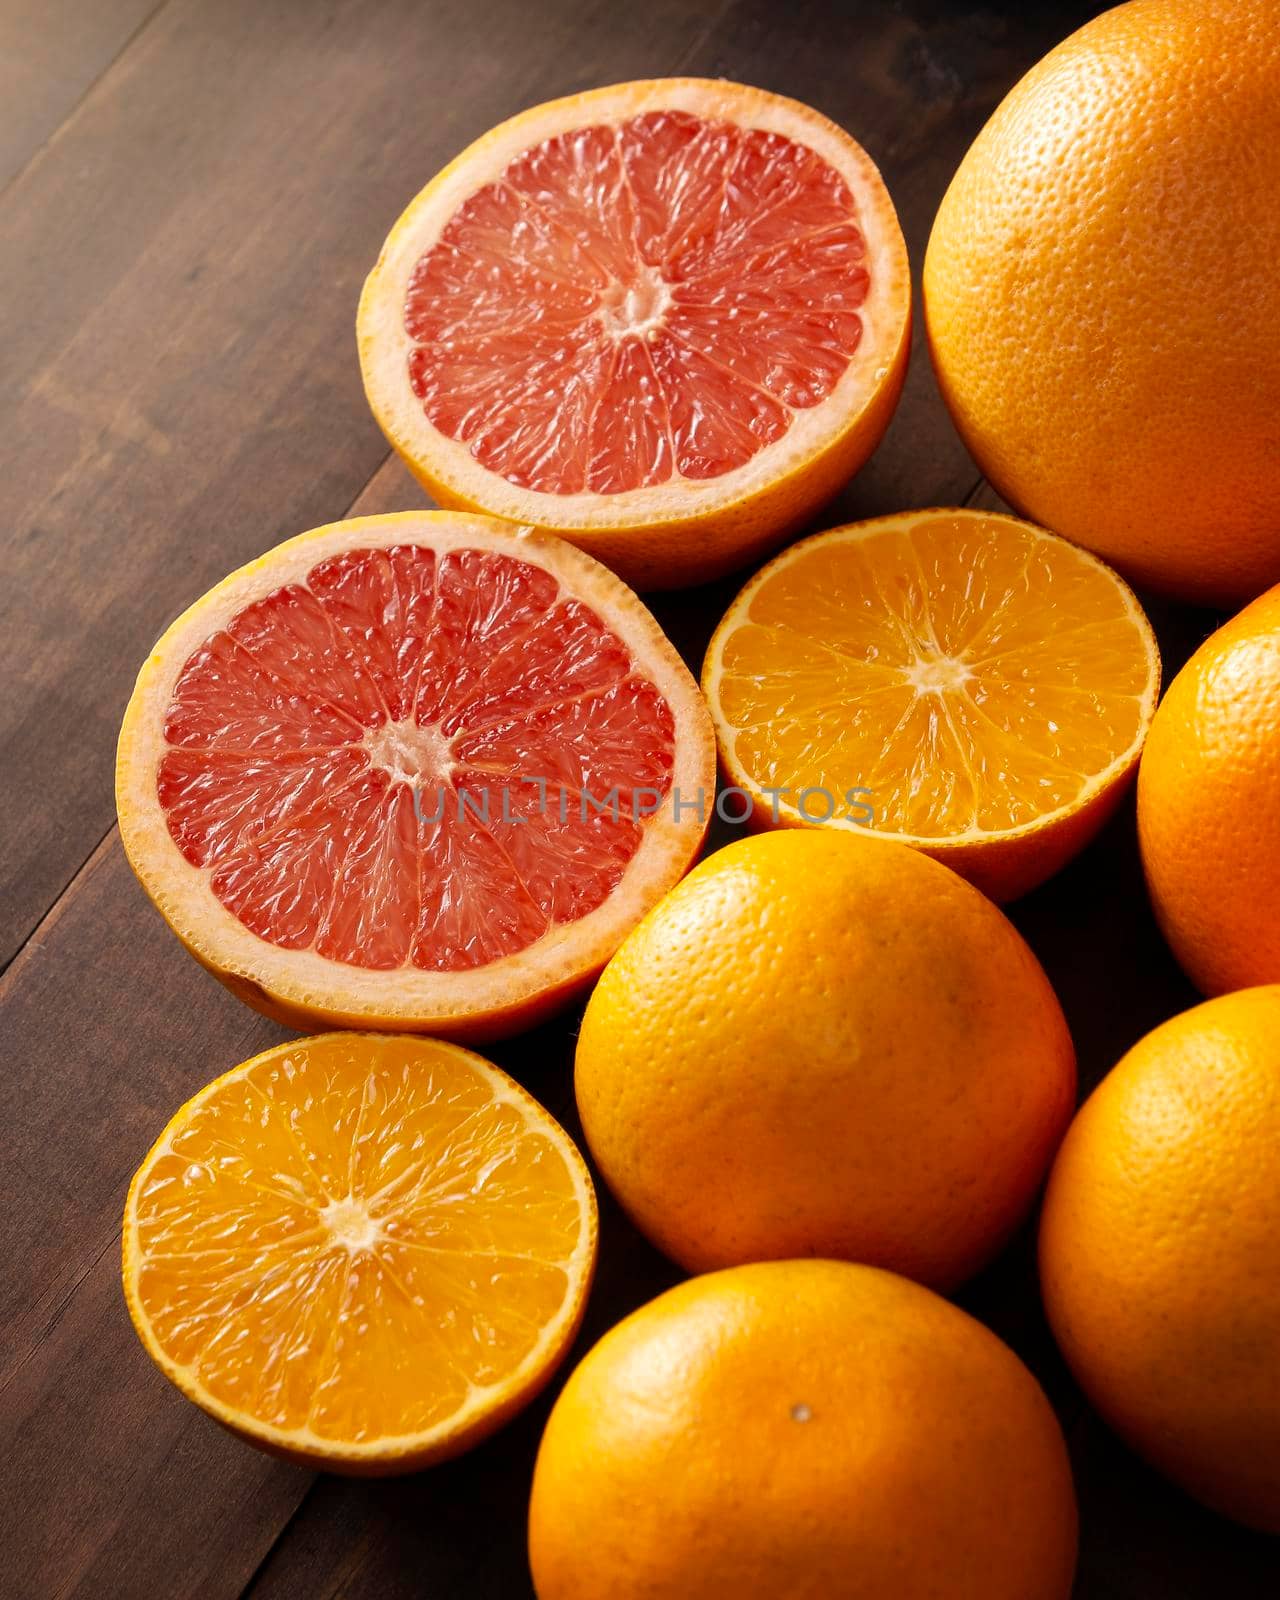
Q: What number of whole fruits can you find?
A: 5